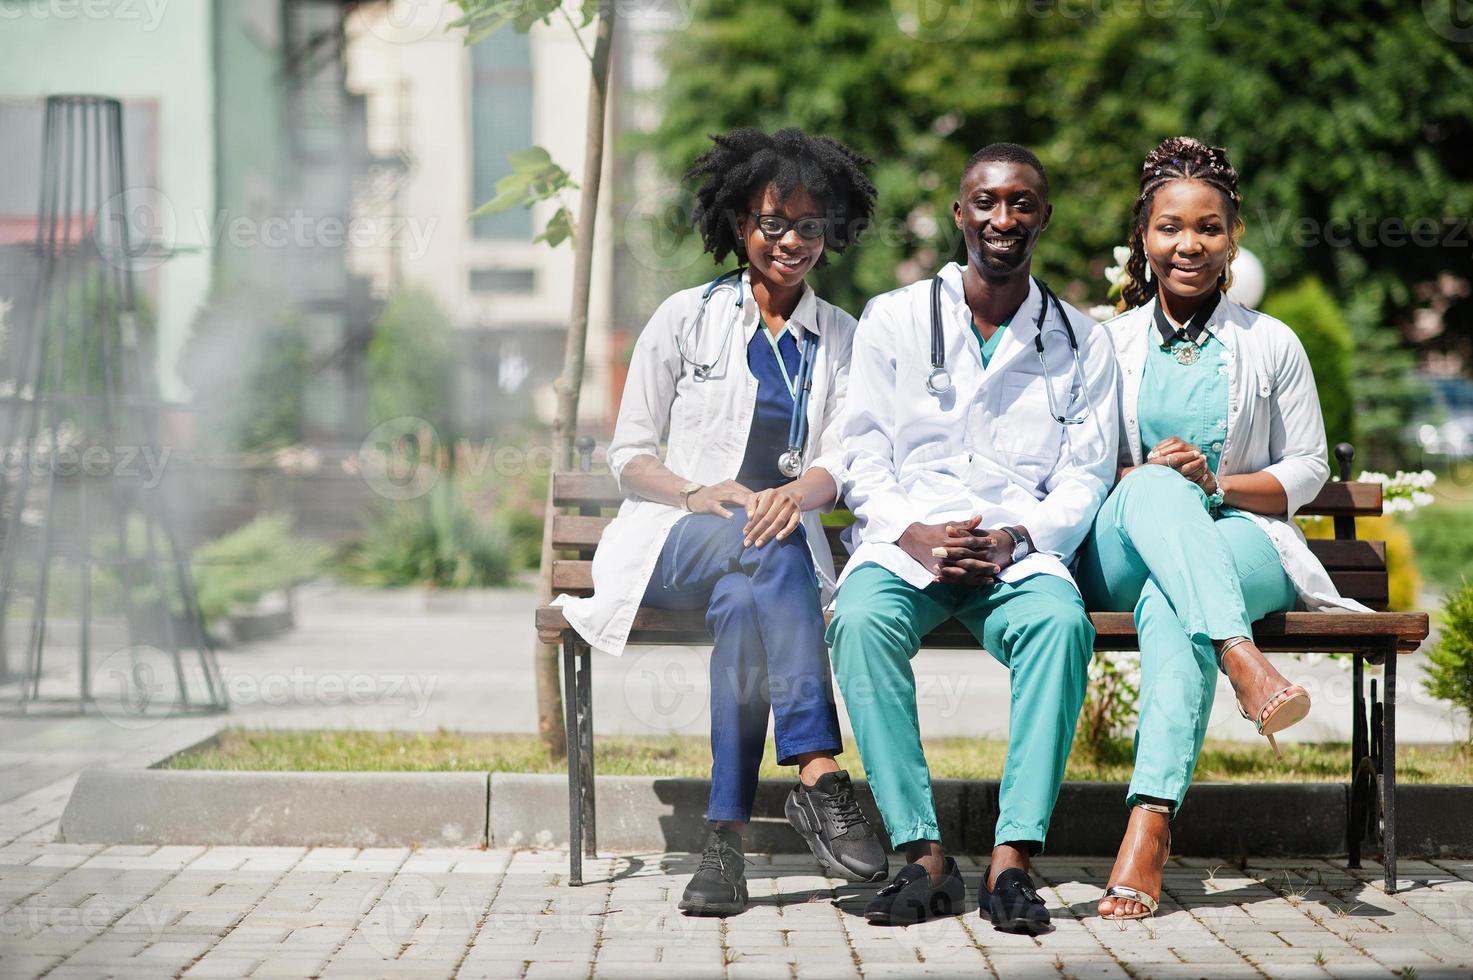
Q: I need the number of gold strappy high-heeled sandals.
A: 2